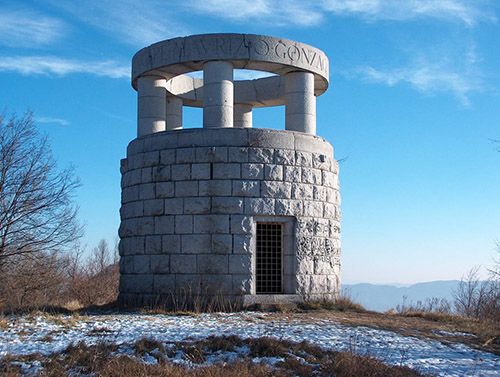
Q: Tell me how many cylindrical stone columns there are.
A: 5